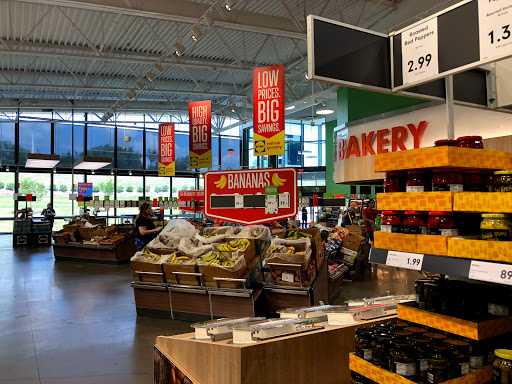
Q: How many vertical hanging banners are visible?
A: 3